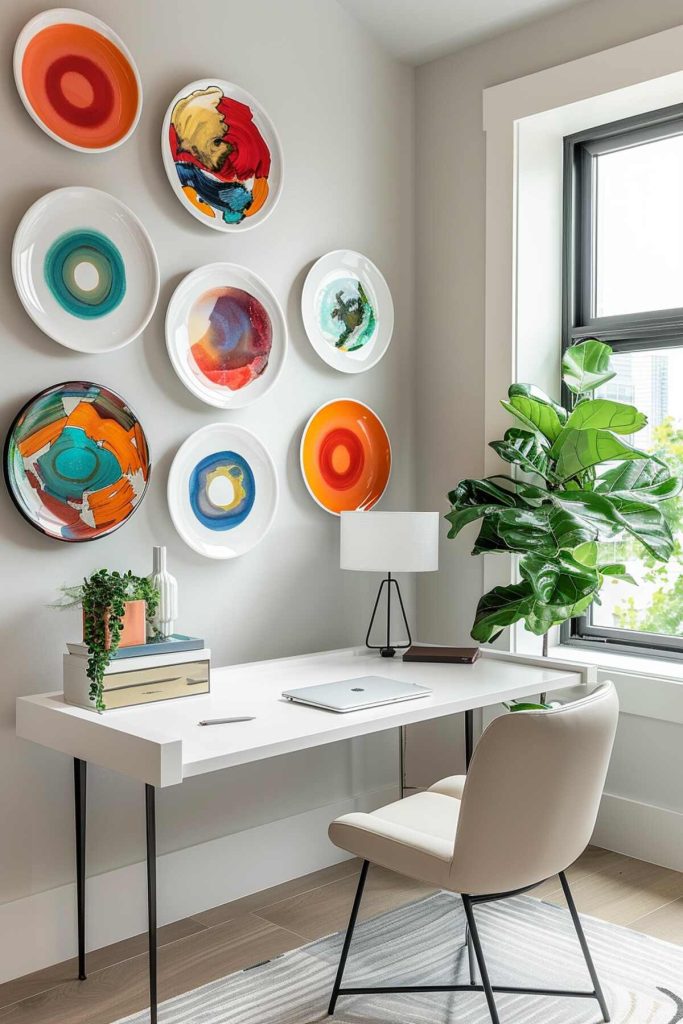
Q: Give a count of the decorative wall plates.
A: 8